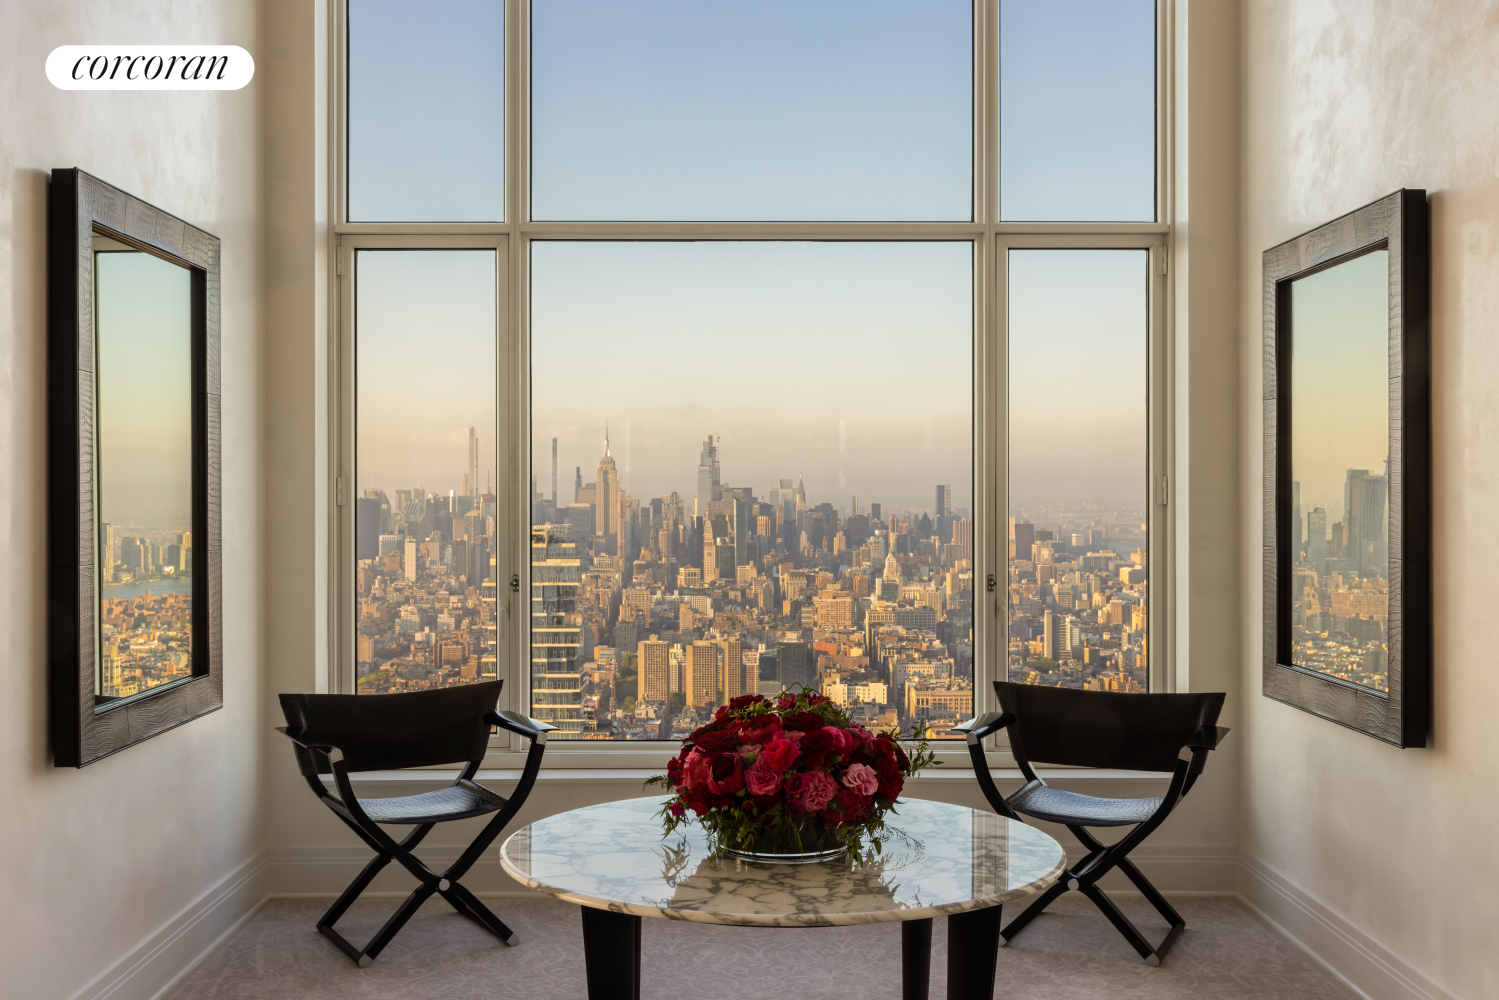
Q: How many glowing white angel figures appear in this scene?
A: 0